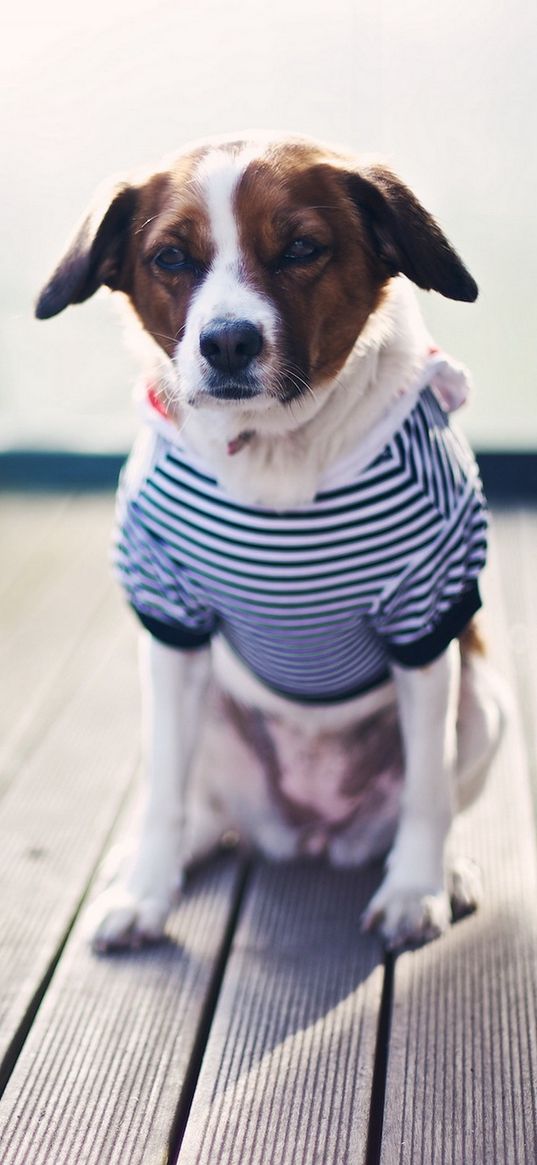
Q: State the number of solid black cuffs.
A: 2